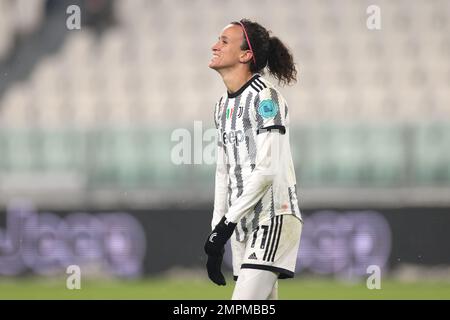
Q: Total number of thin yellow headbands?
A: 0